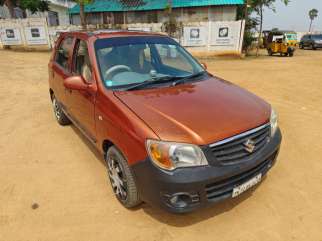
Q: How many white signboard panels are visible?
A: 4